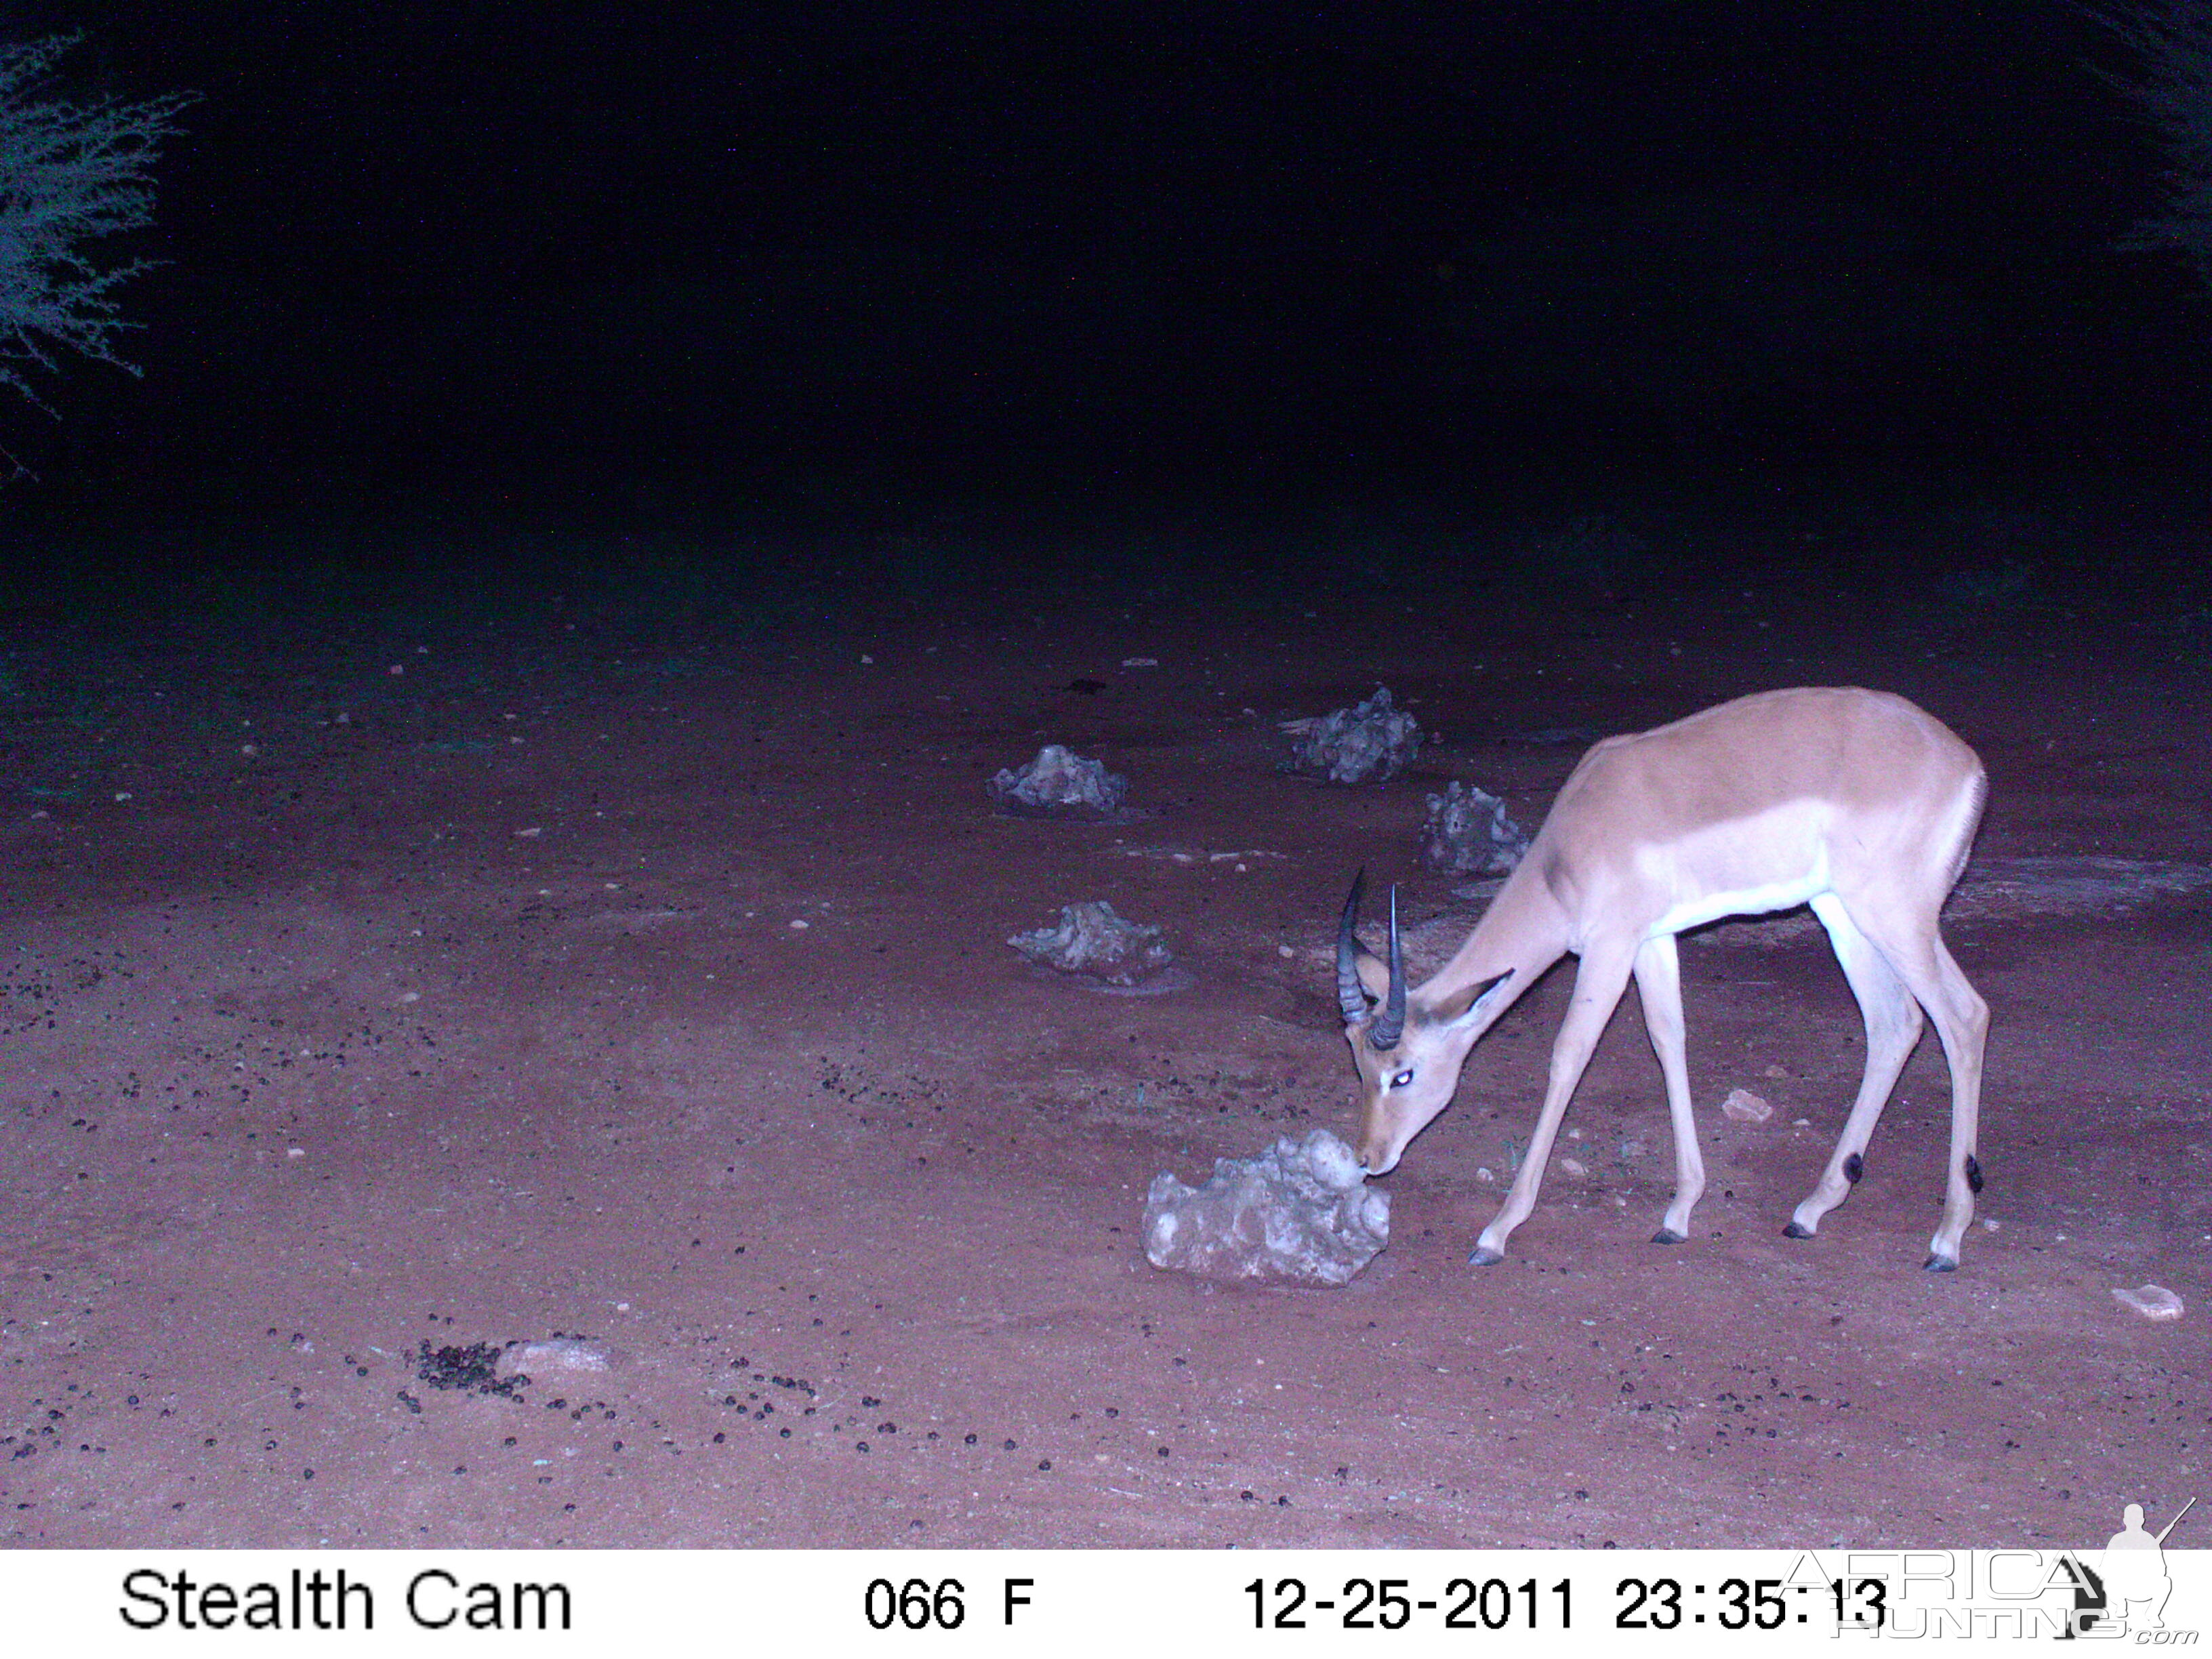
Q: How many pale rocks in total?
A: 5